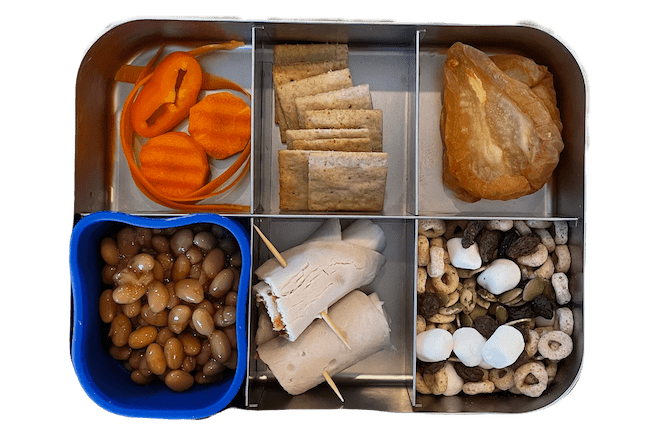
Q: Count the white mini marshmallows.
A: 5